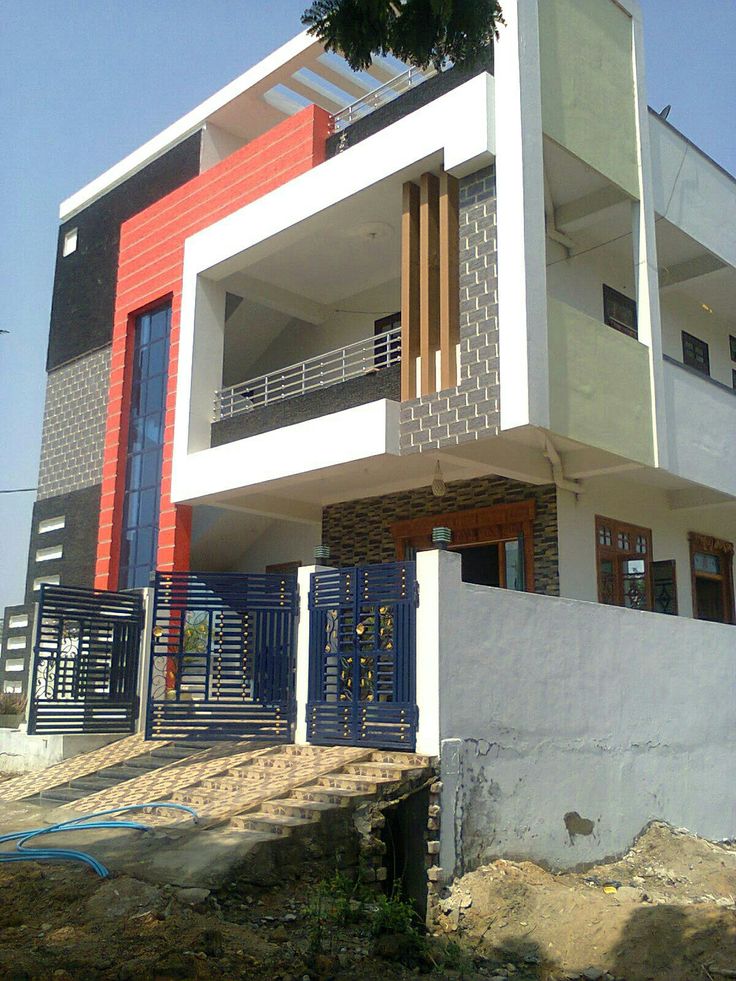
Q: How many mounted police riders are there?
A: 0